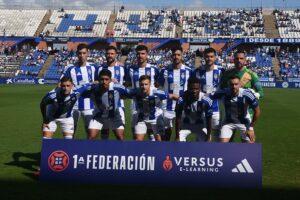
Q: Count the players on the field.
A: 11